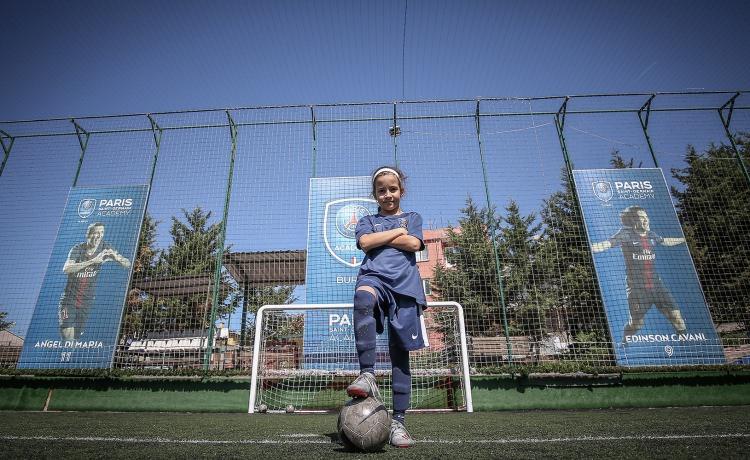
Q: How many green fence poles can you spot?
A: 10